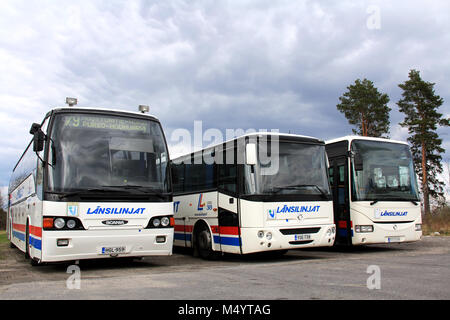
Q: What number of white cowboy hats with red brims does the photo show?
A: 0